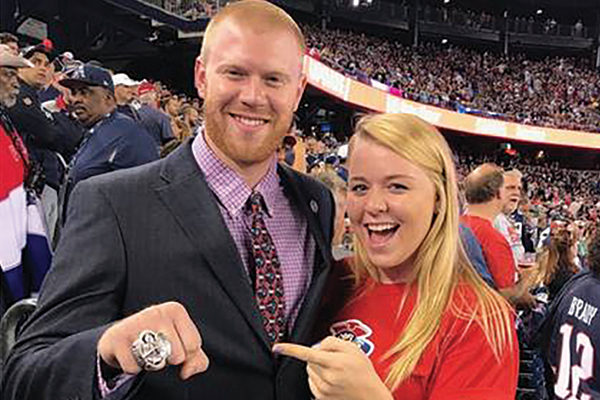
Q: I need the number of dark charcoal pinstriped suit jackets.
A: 1